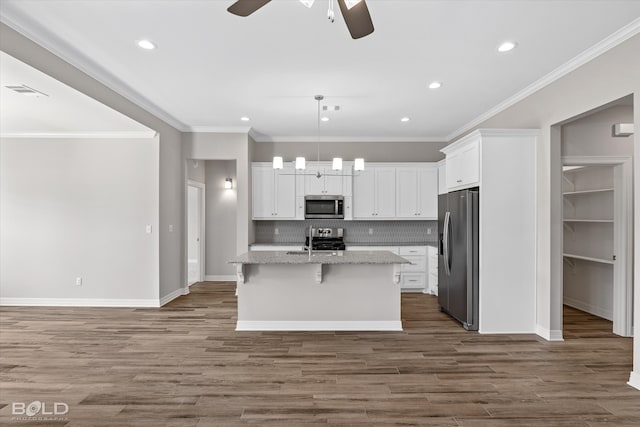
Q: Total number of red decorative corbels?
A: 0